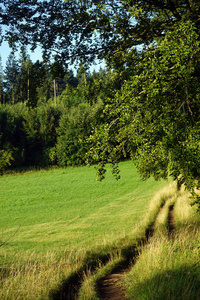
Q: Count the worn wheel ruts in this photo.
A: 2